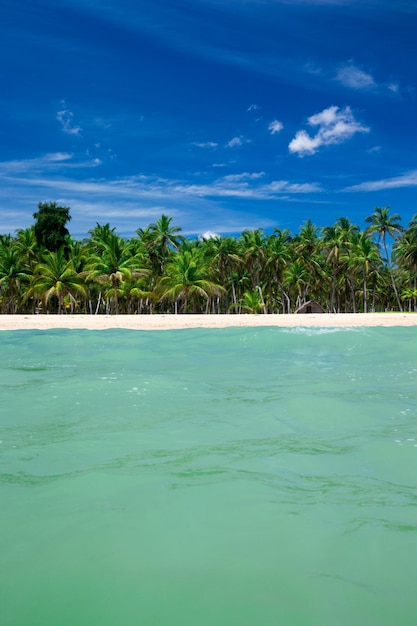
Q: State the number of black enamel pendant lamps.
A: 0